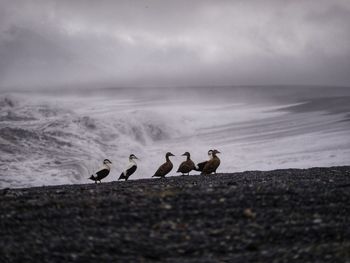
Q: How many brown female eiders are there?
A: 3